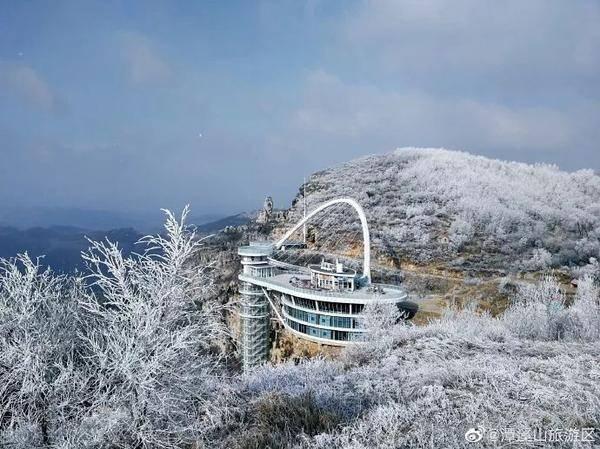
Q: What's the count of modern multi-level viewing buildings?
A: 1